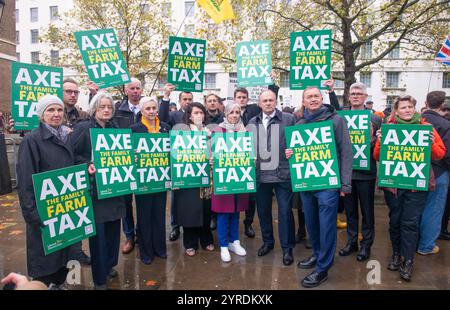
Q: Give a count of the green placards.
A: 13